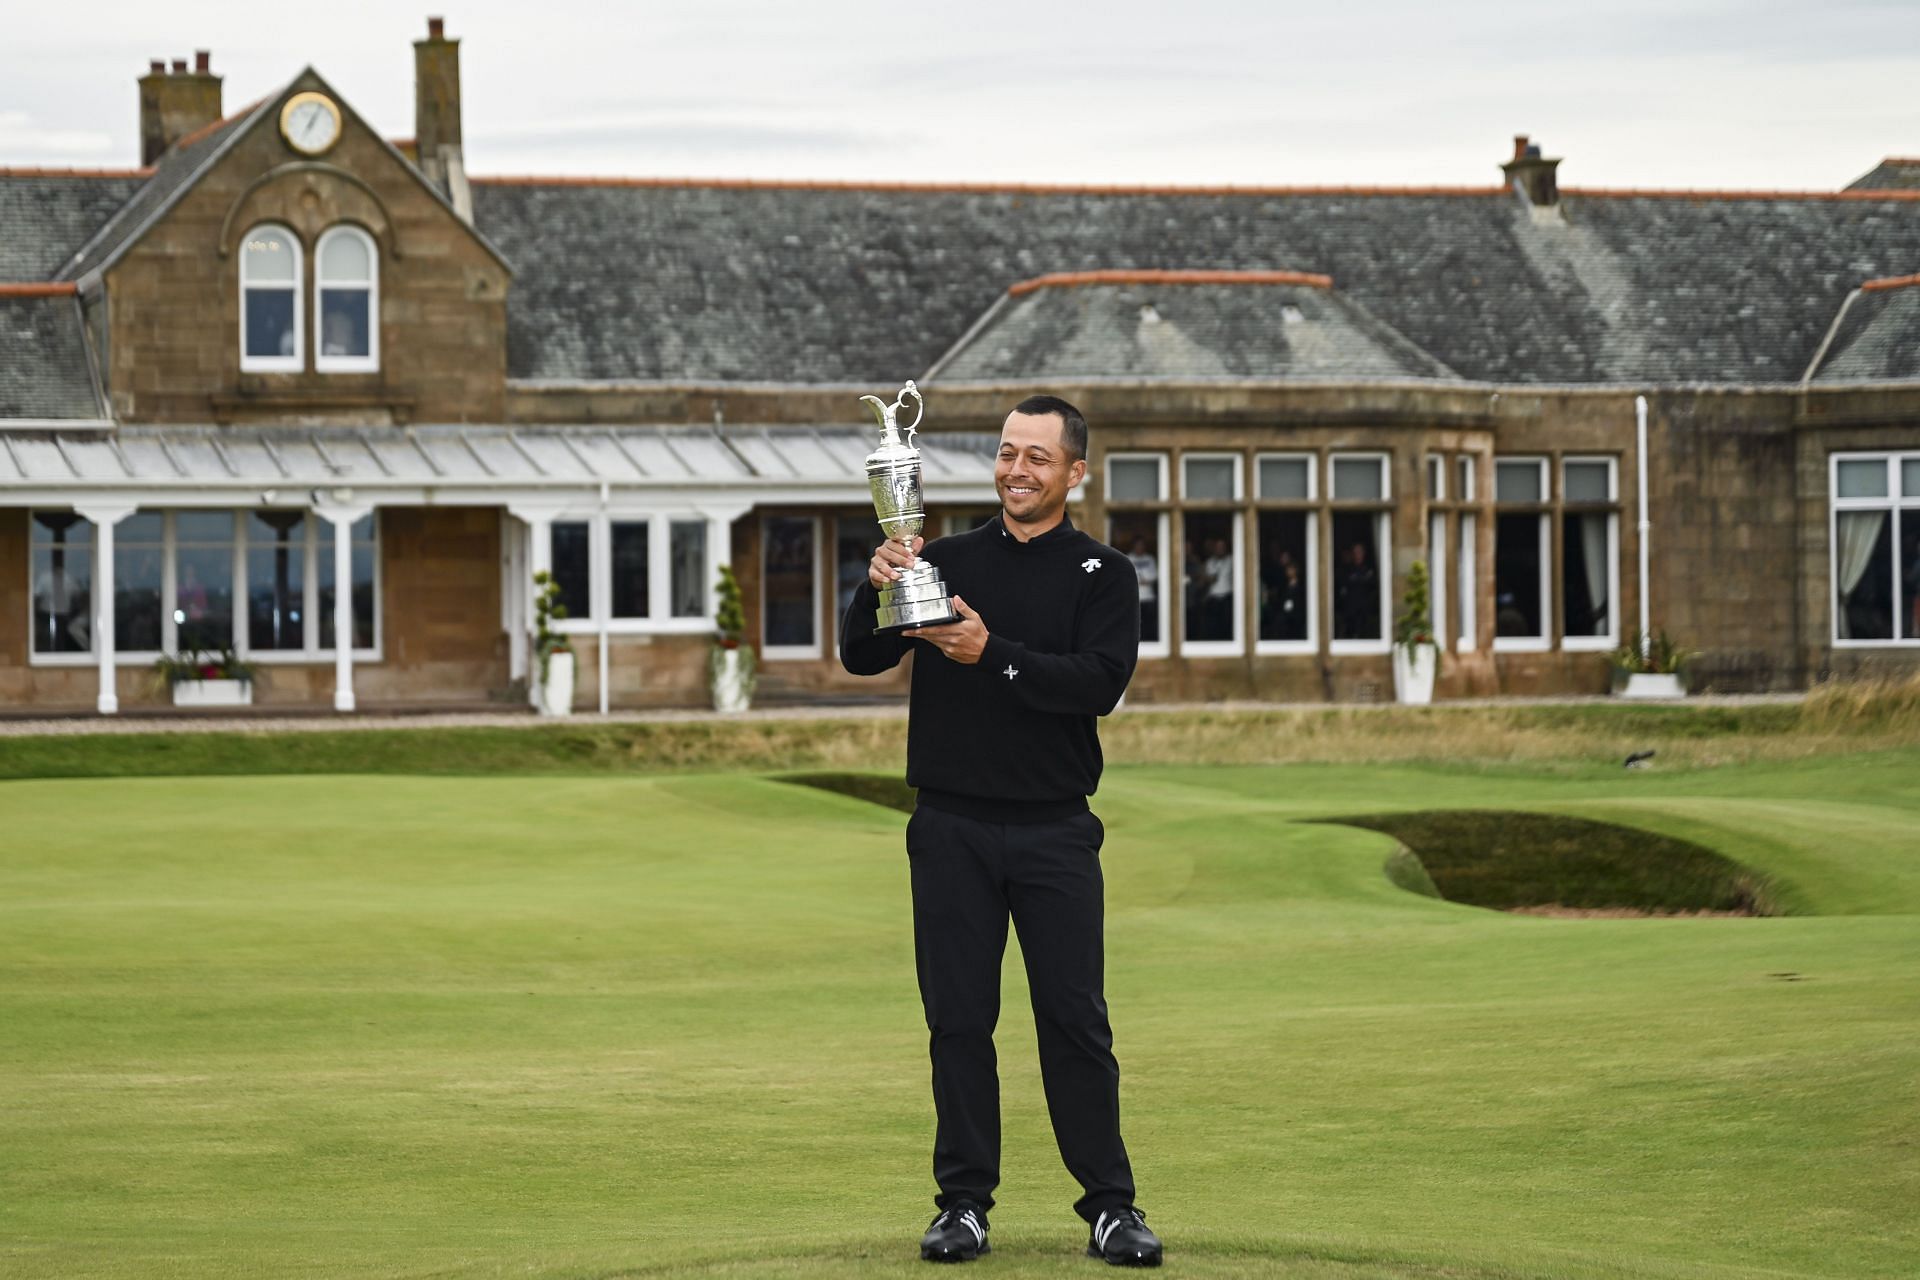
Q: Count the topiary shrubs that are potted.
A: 3